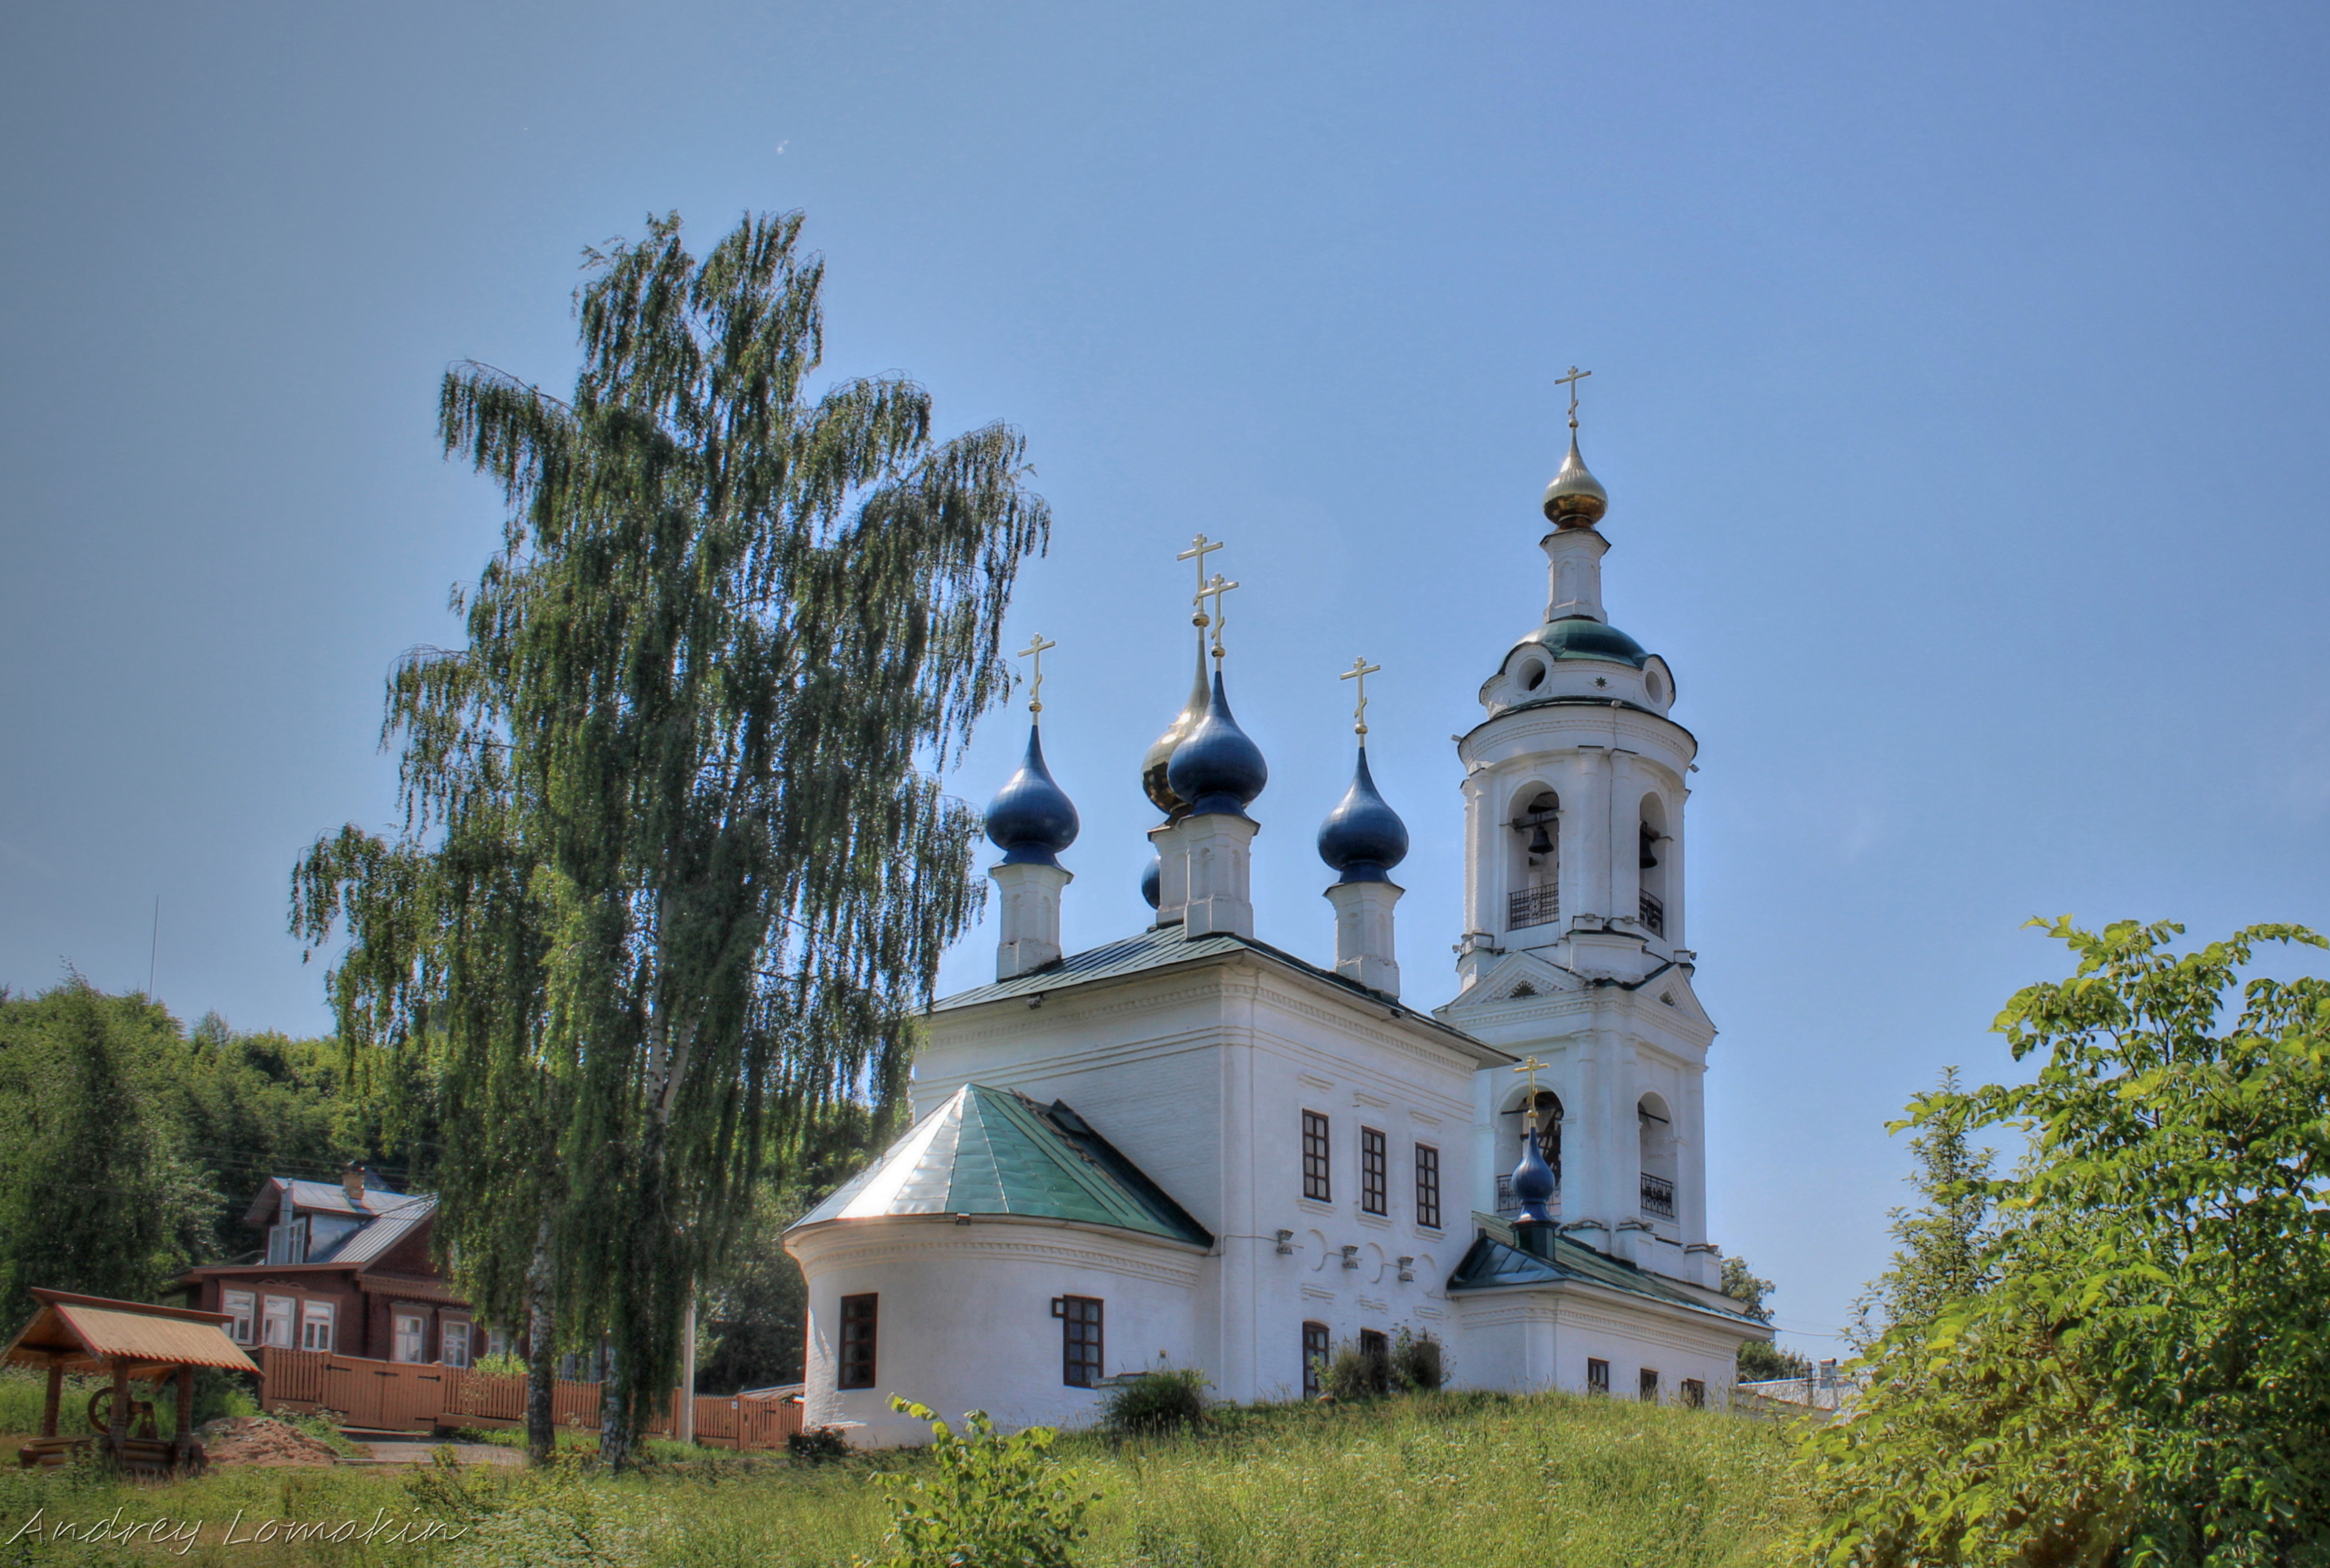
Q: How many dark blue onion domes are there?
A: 5